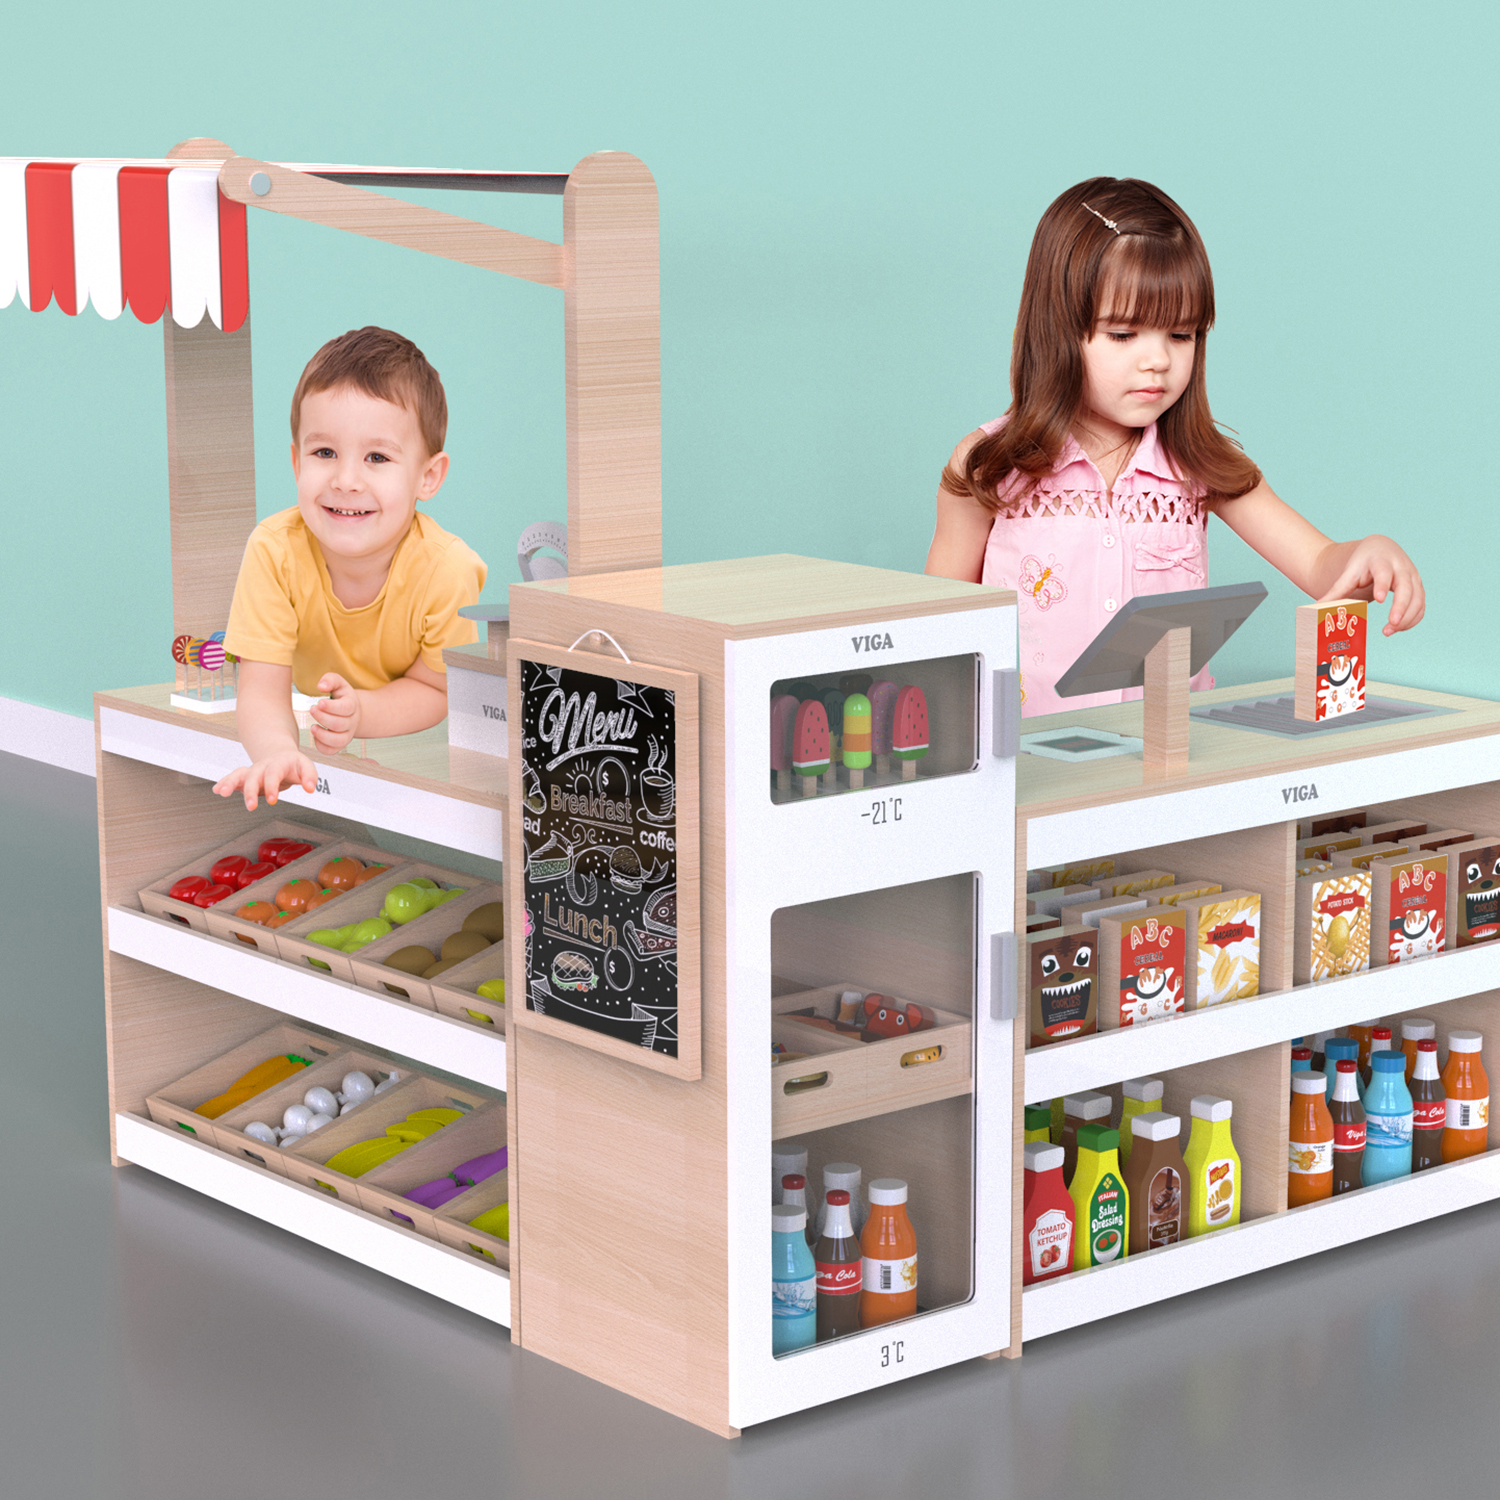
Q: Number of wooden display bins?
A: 12